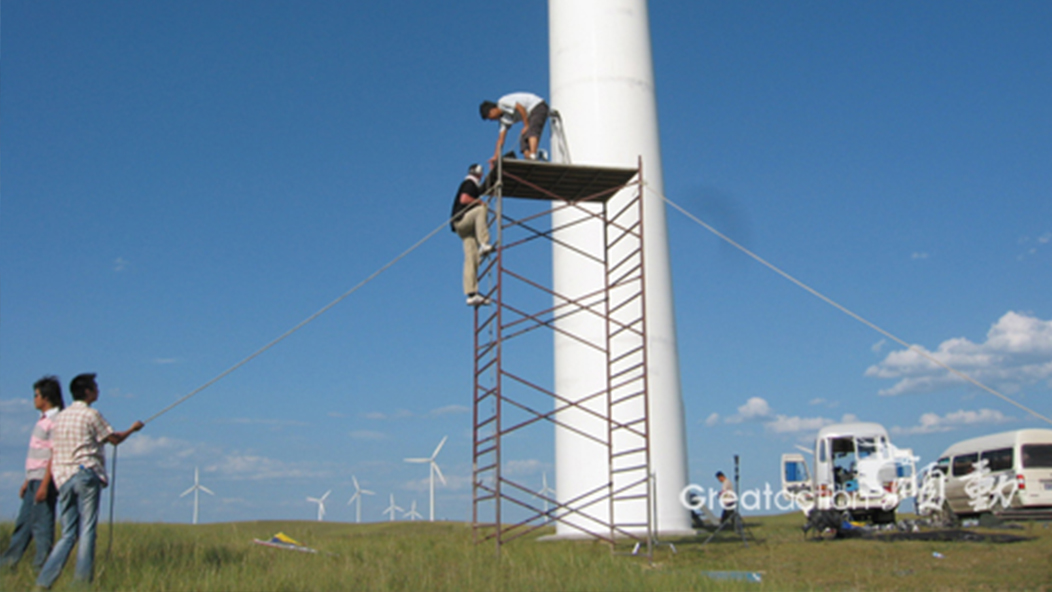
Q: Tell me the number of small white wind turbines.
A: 7